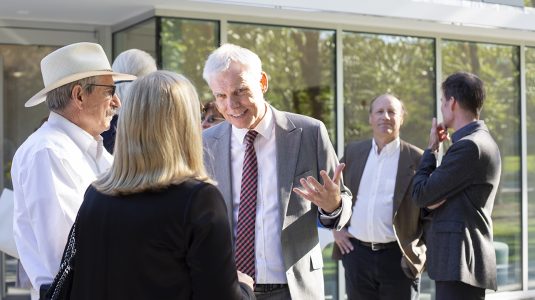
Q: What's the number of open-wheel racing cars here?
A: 0